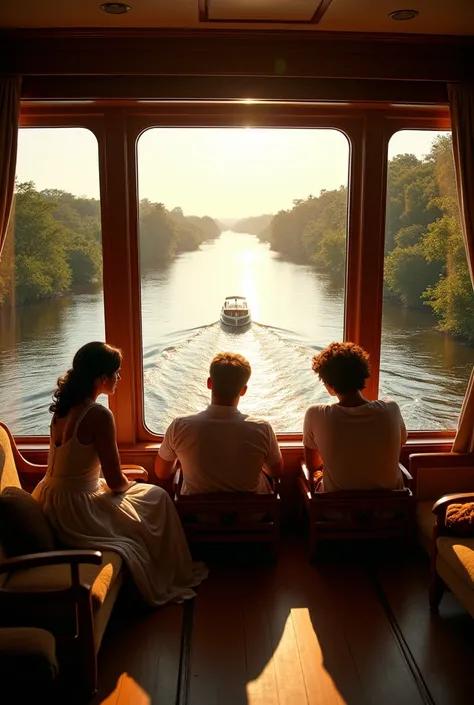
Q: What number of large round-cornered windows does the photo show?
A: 3